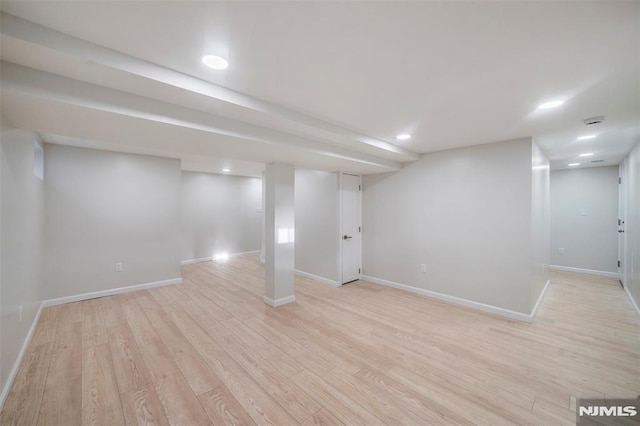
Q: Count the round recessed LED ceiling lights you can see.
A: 7